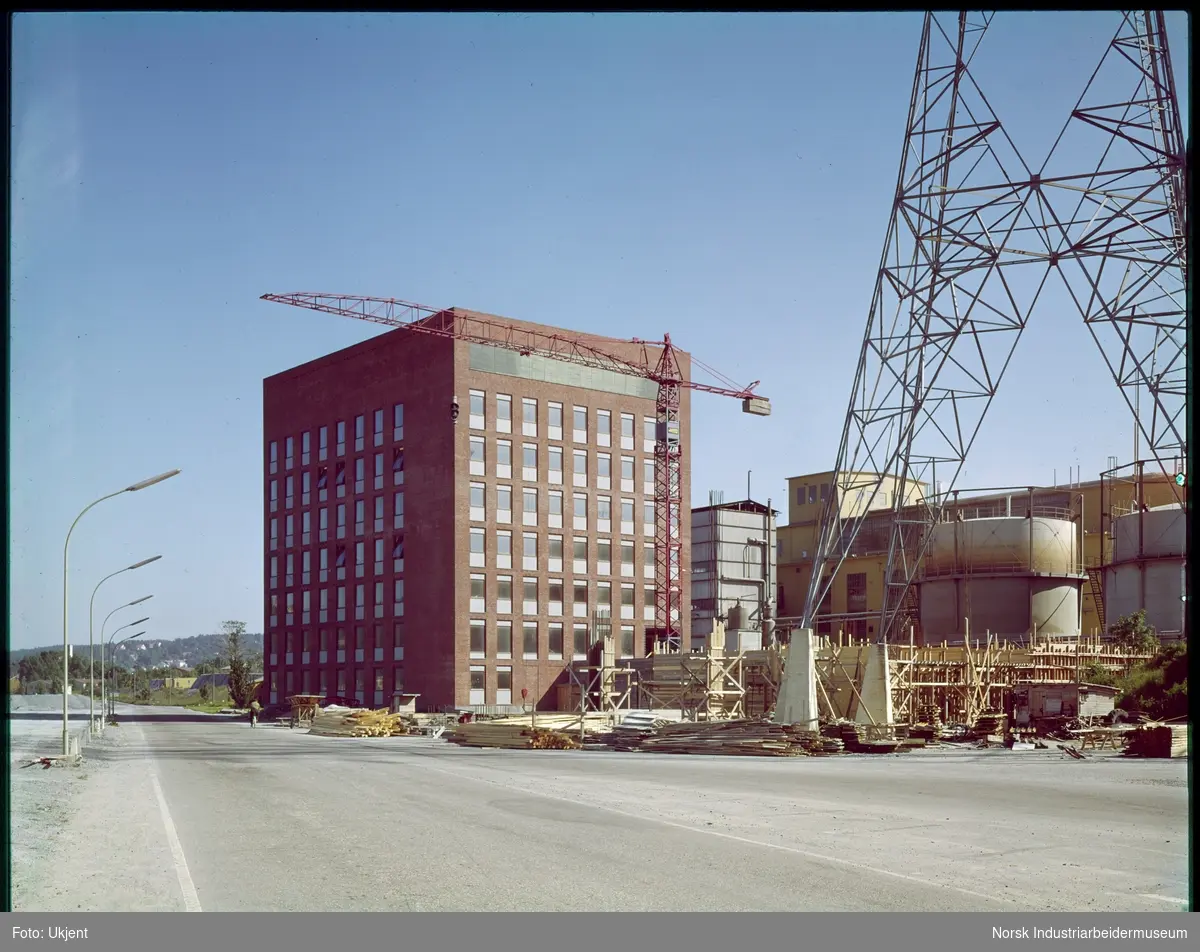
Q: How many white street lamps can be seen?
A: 5